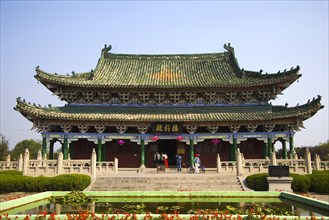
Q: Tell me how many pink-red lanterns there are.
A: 4